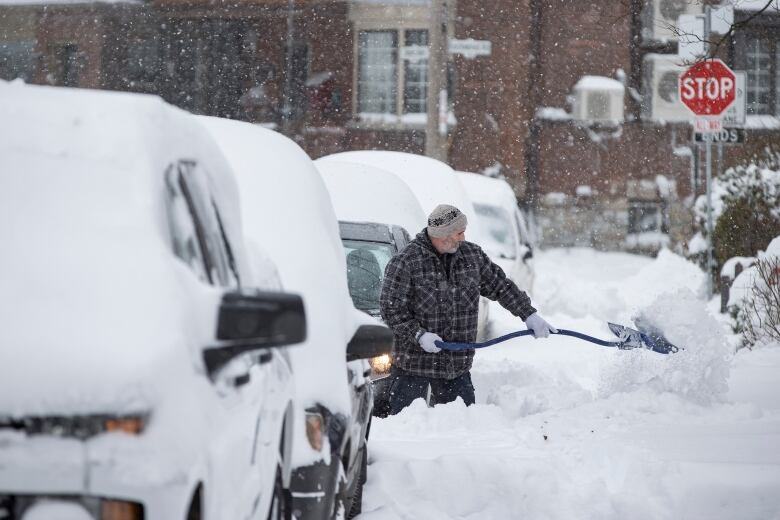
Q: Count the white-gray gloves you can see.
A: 2